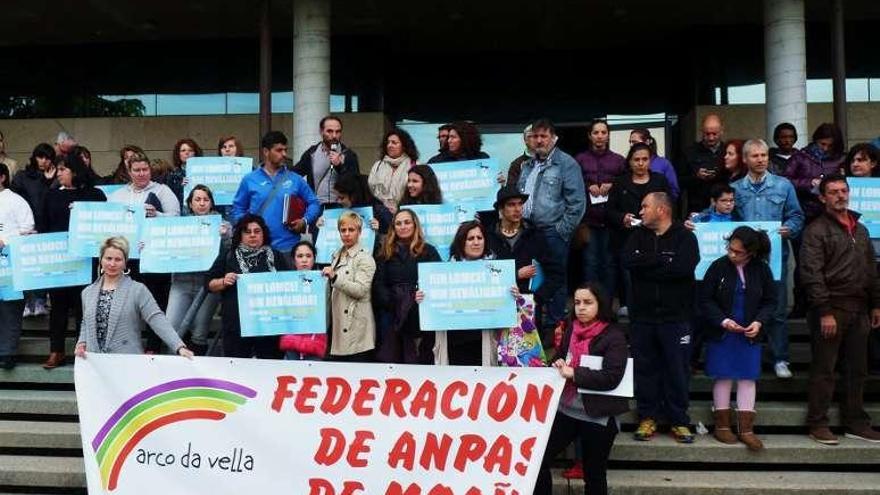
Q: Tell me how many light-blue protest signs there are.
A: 13